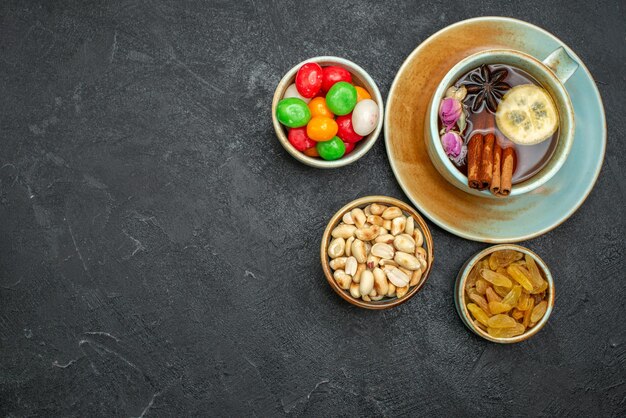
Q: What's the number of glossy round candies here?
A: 14